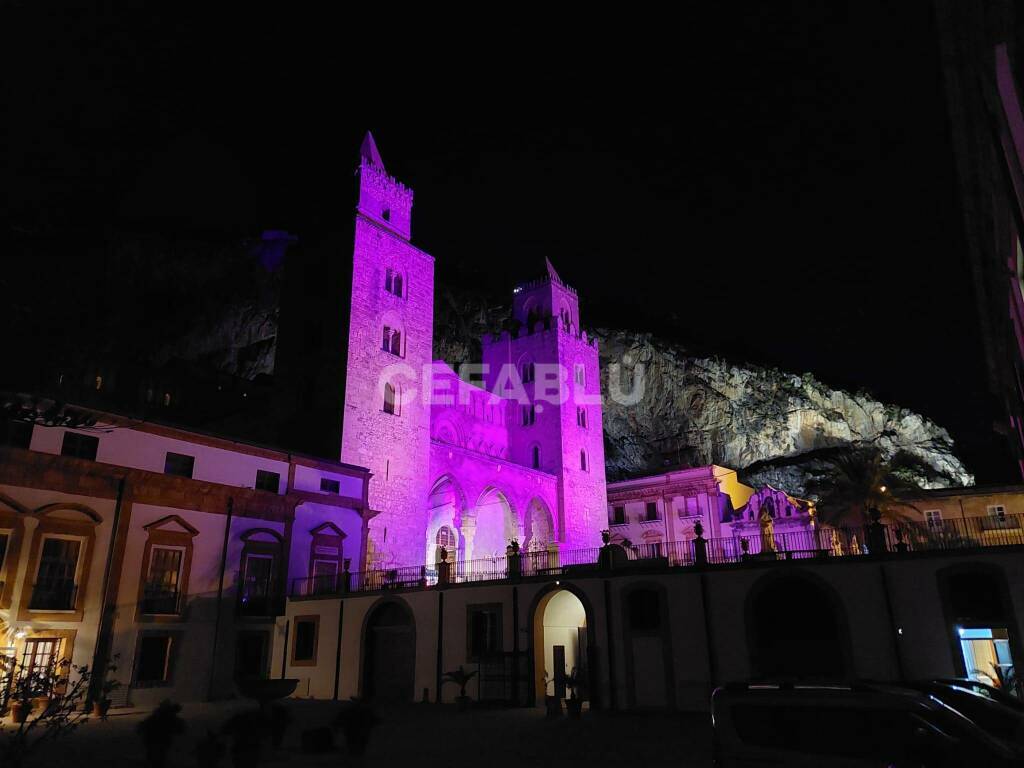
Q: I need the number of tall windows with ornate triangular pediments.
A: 2